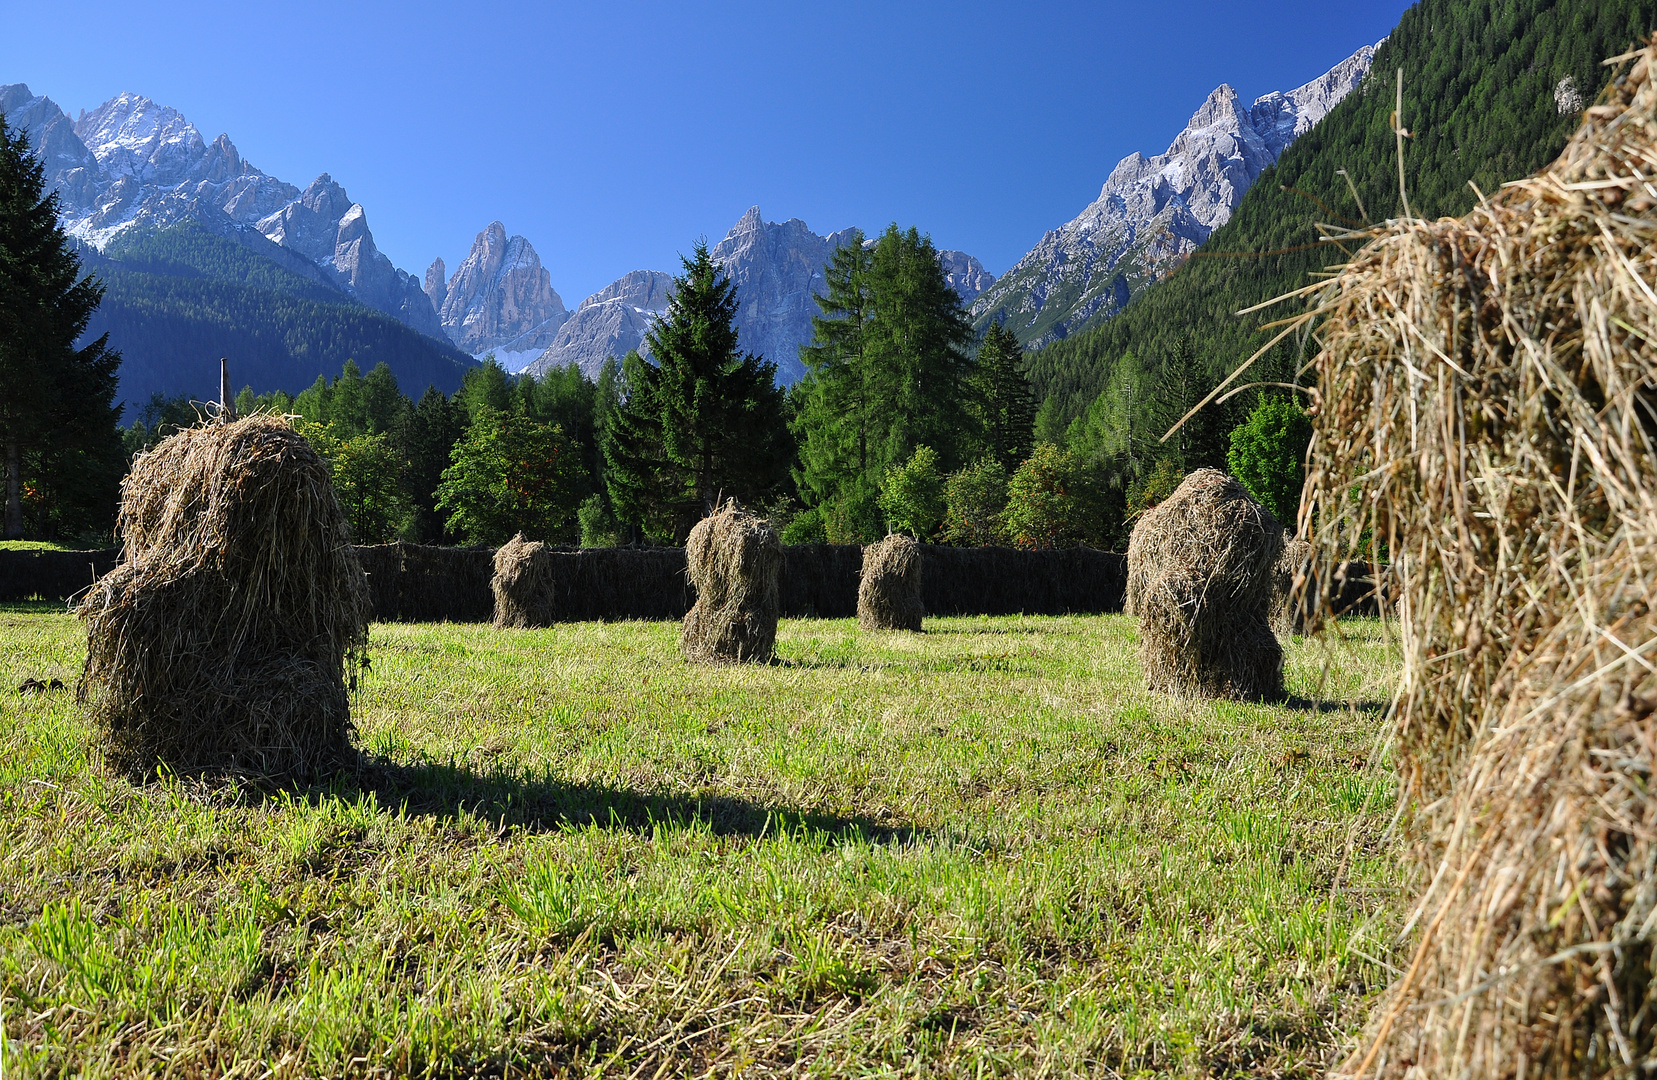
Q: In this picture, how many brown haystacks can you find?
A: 7